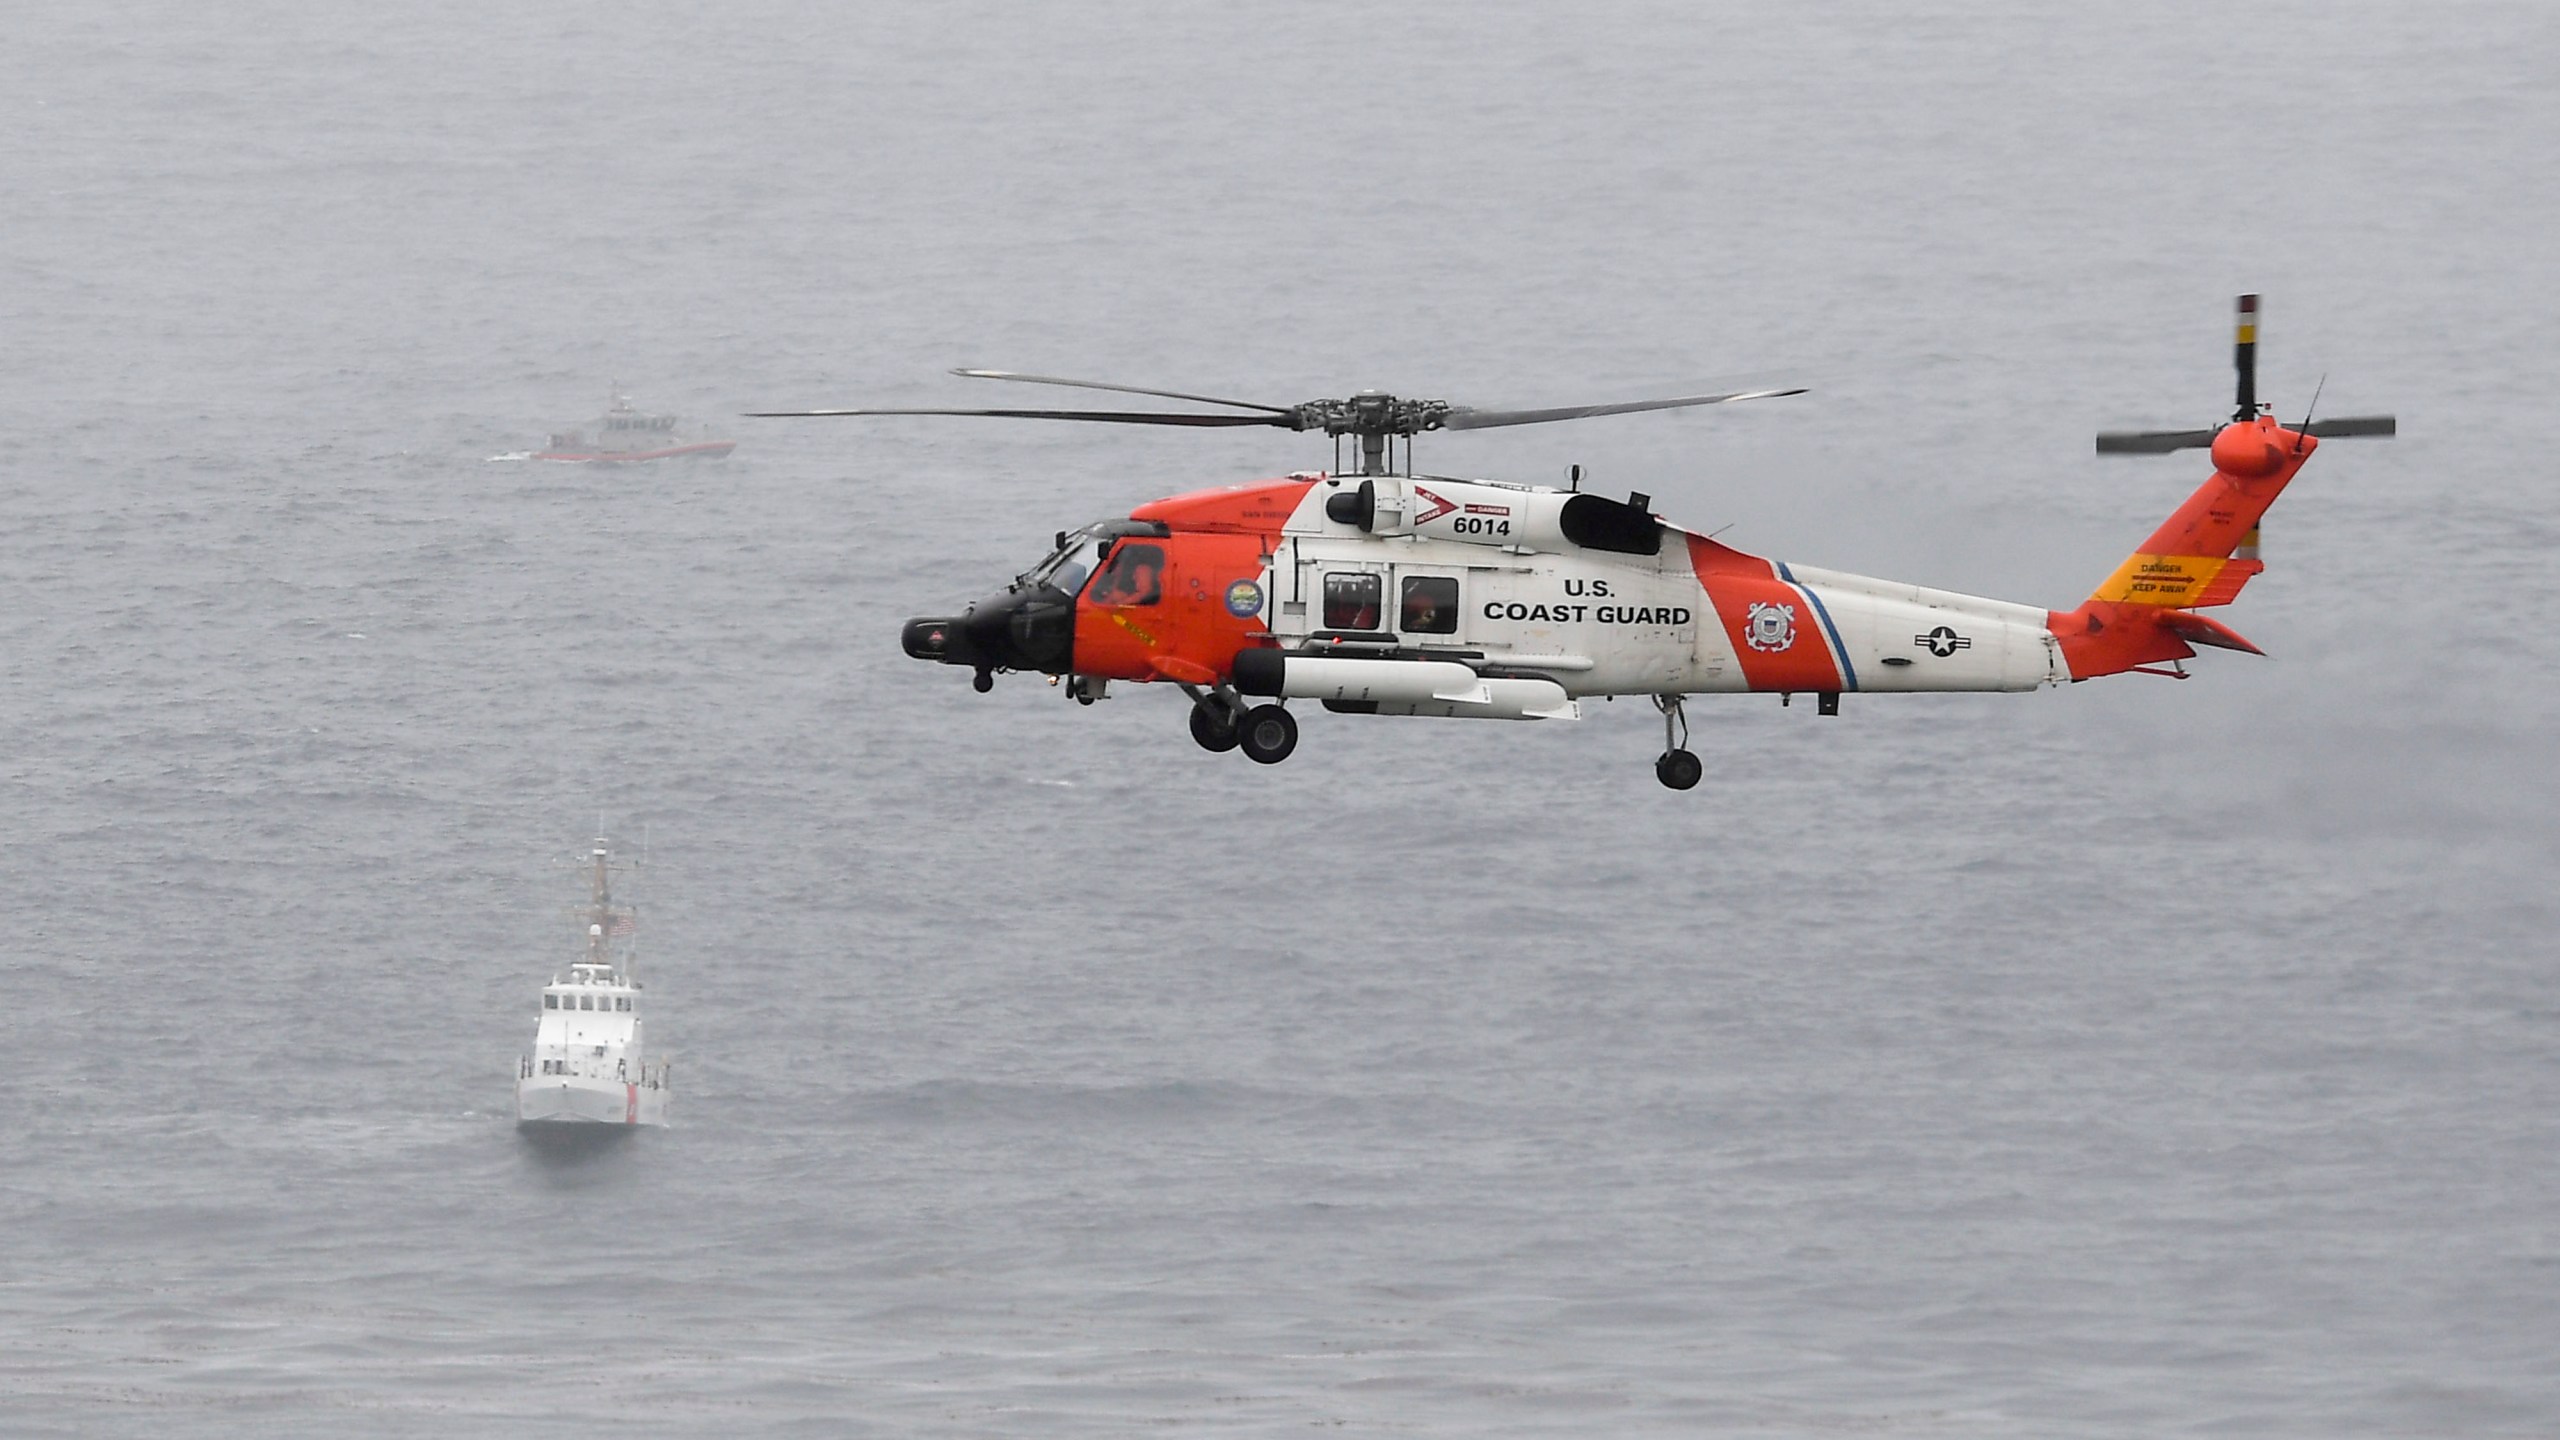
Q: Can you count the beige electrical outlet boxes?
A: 0